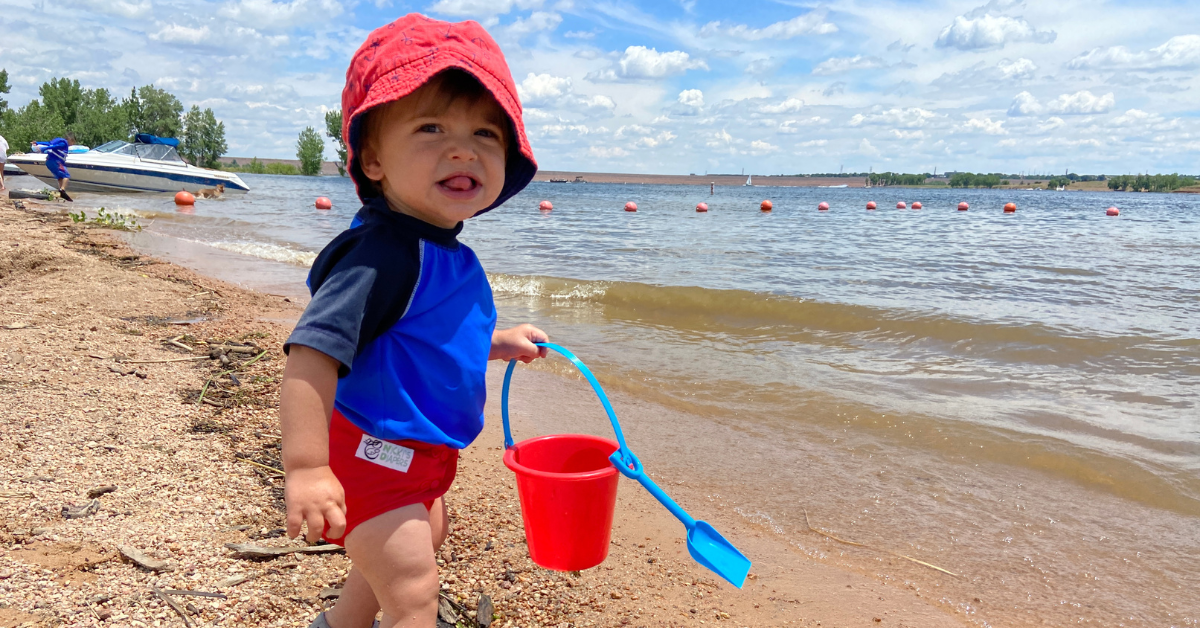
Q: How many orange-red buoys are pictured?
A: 13